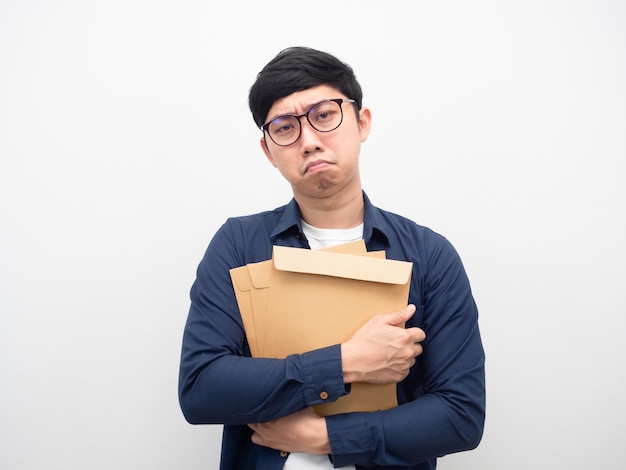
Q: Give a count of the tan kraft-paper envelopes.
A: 3